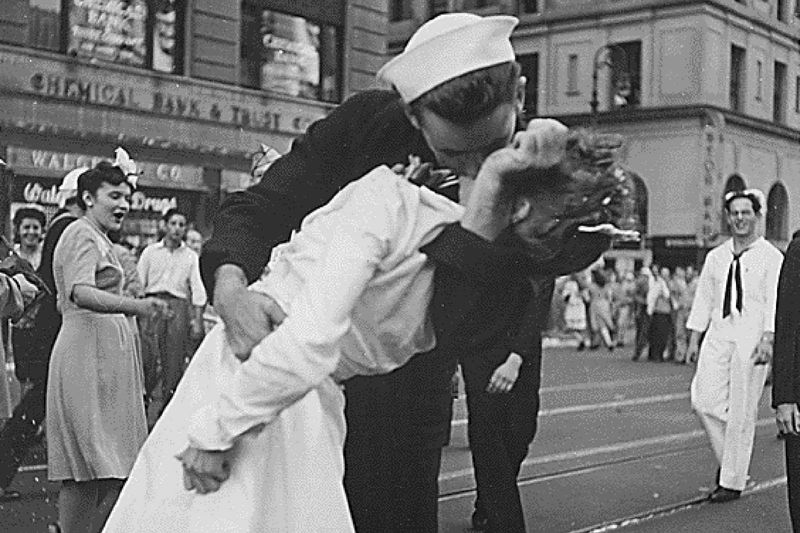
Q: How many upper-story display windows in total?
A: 2